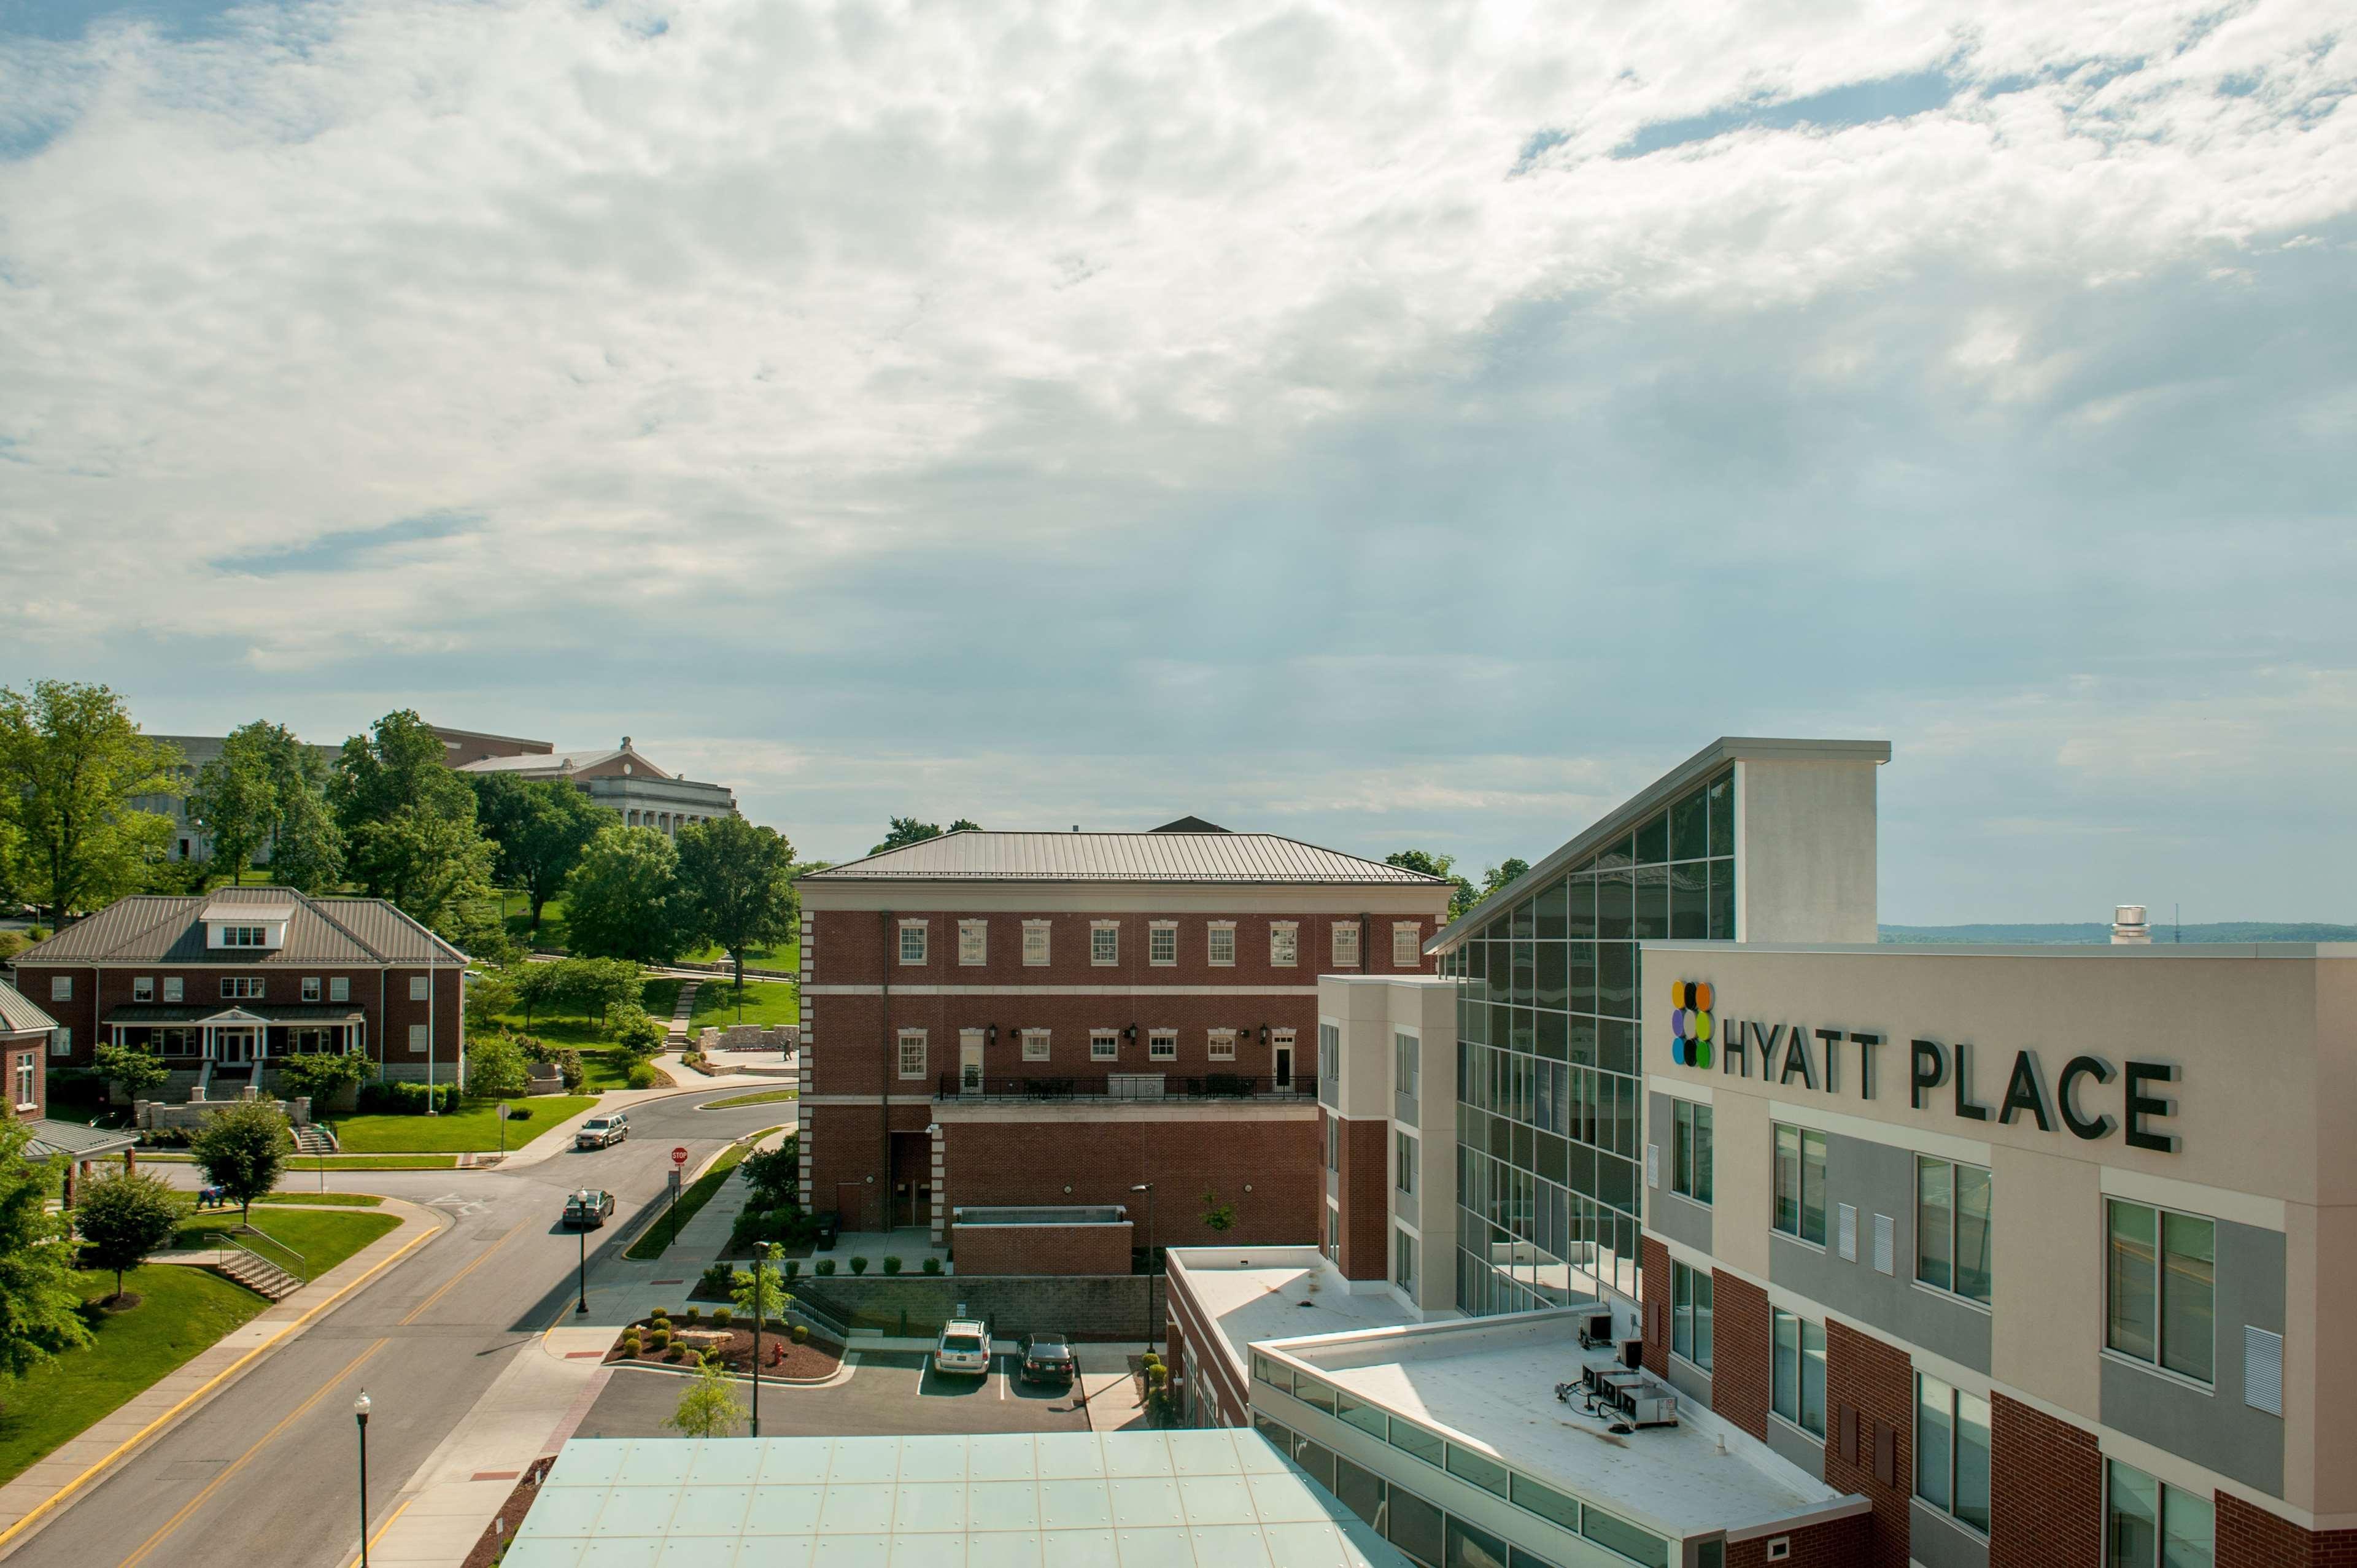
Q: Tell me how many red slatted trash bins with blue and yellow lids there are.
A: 0